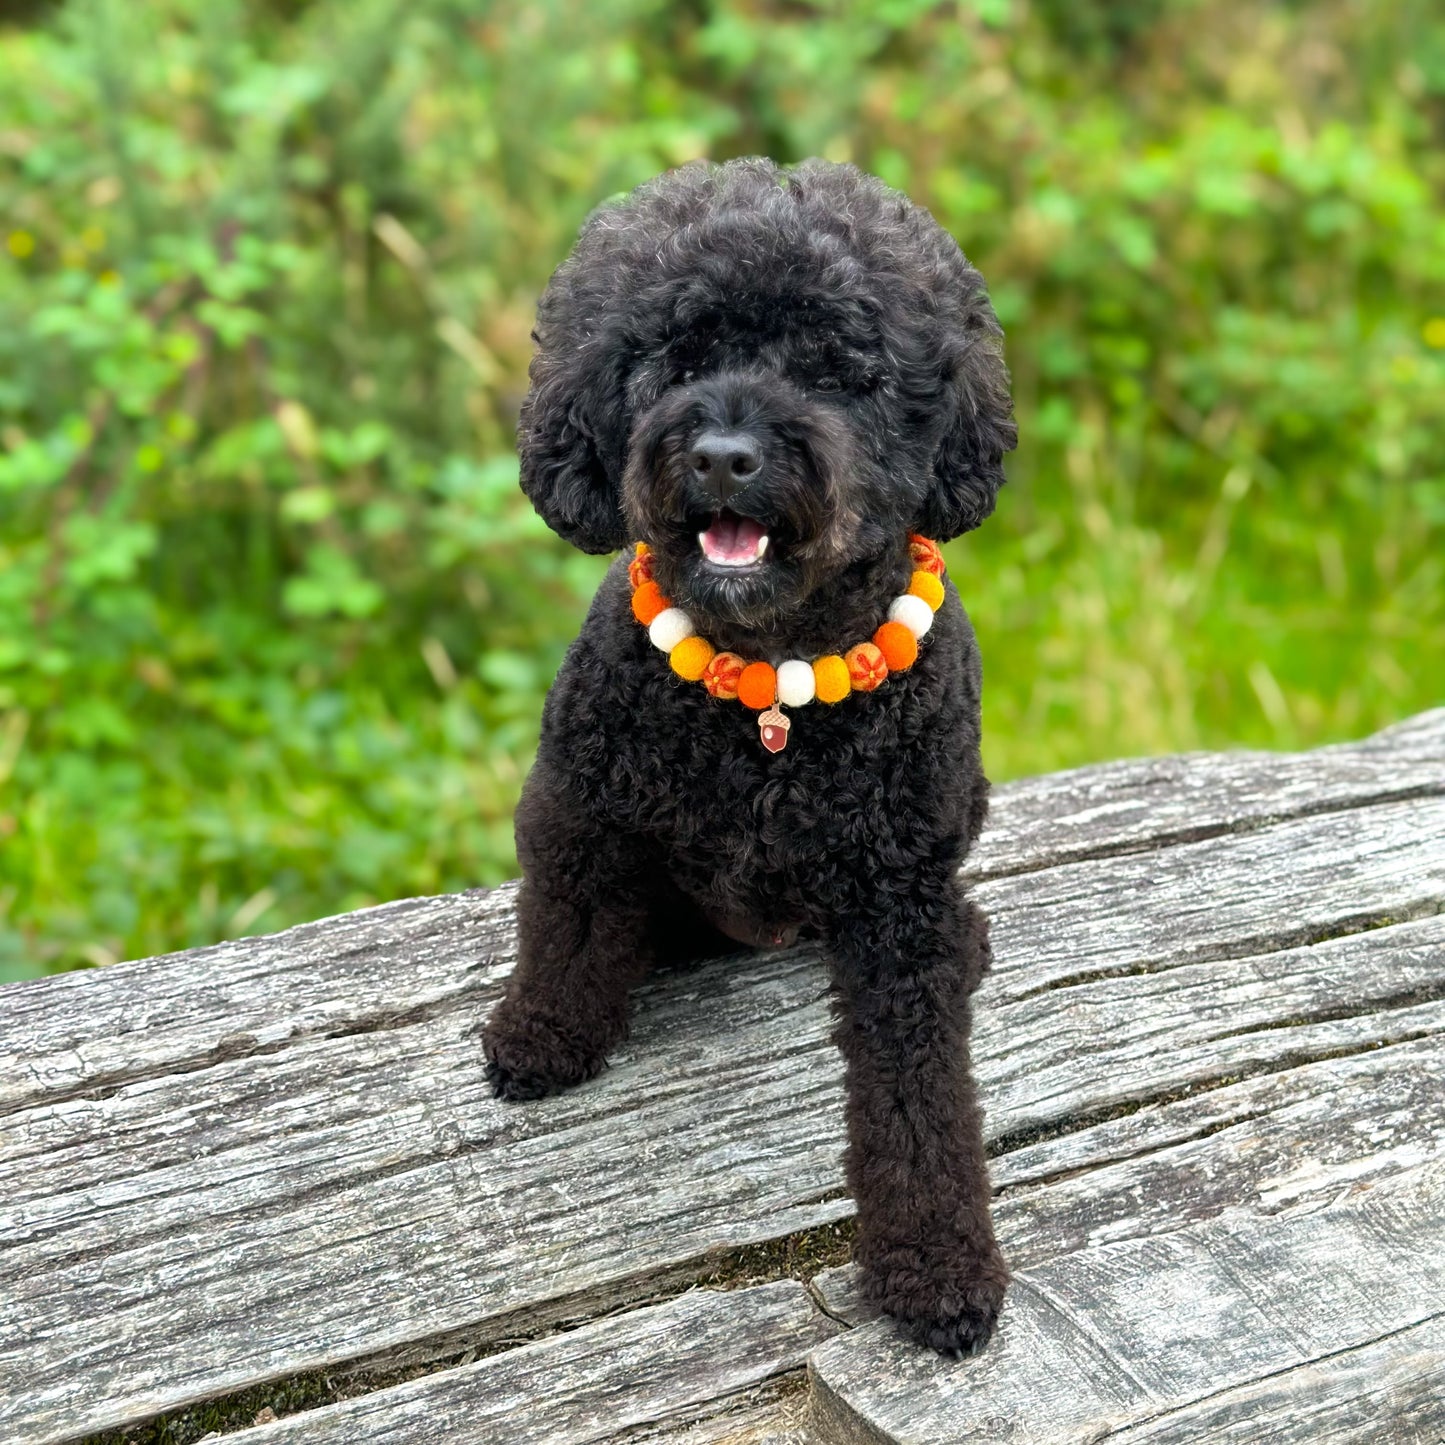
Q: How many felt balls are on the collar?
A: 14